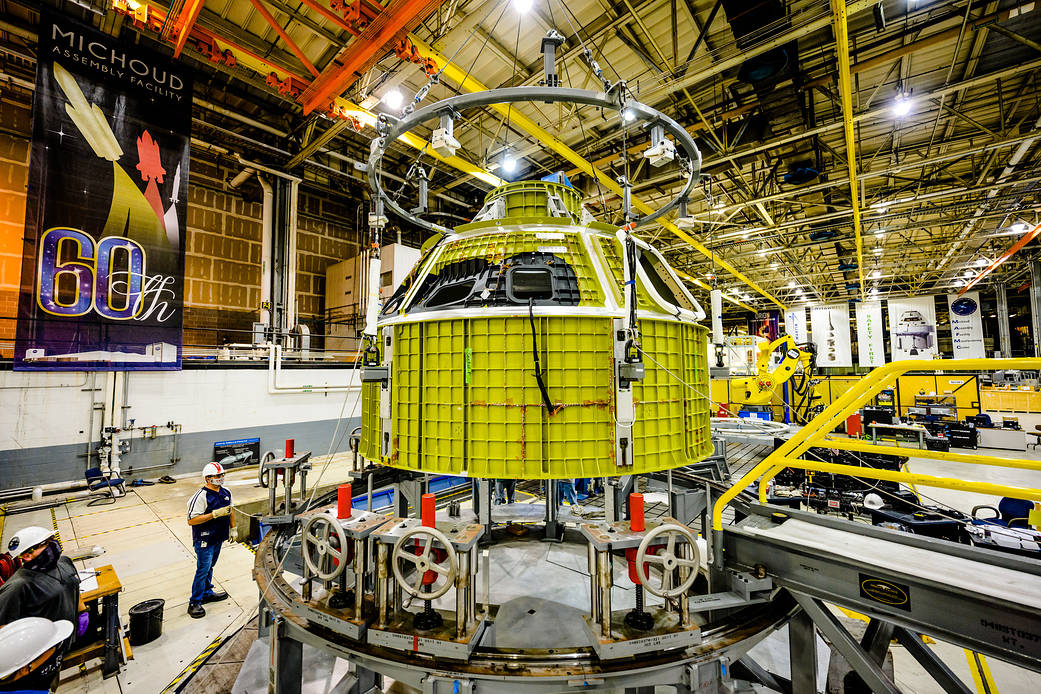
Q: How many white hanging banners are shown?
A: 5